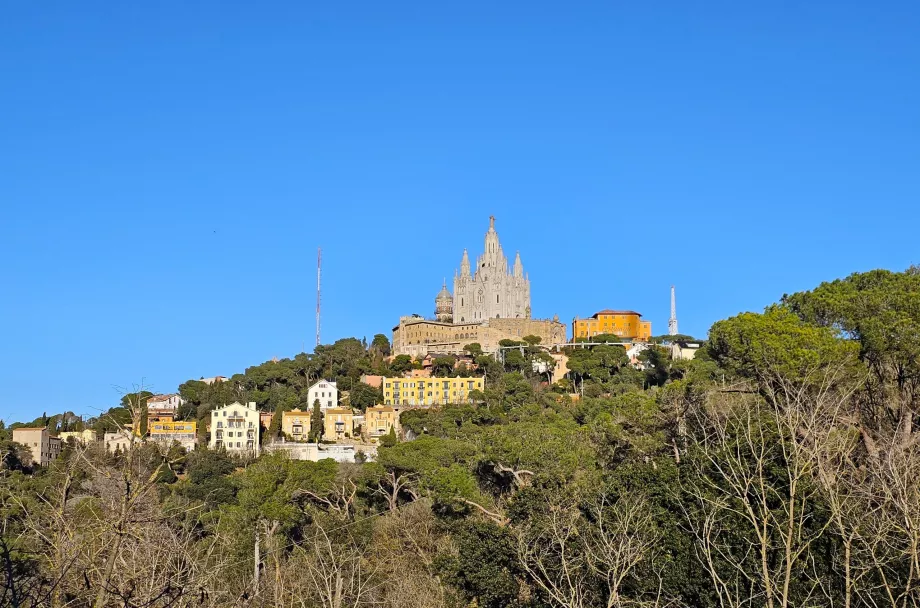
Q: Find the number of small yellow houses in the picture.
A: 3